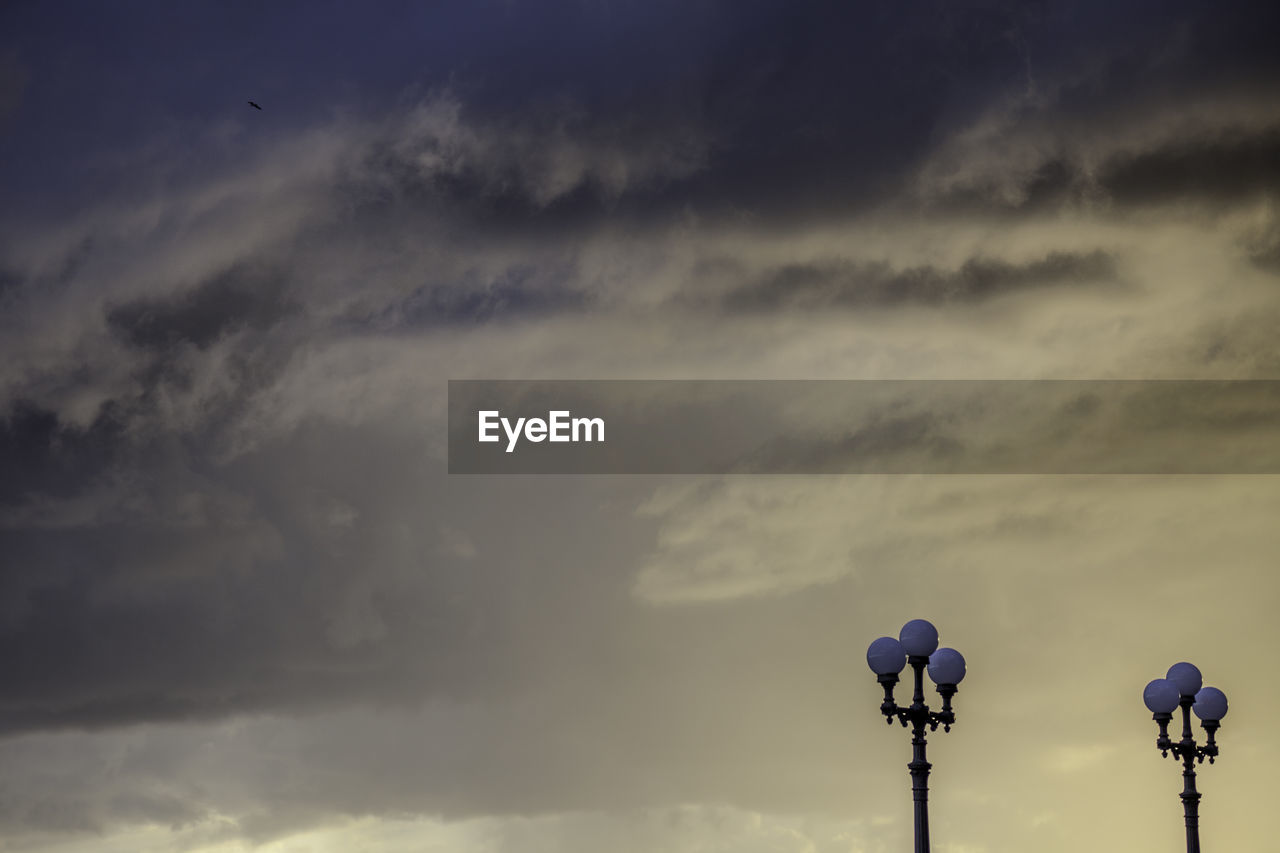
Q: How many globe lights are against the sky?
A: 6